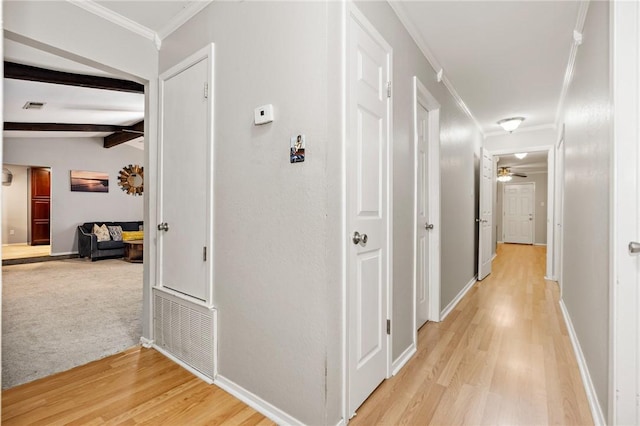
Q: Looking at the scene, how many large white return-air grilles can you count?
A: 1